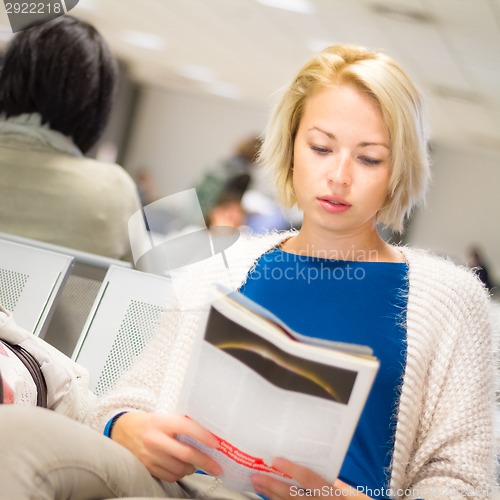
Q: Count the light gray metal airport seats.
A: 2